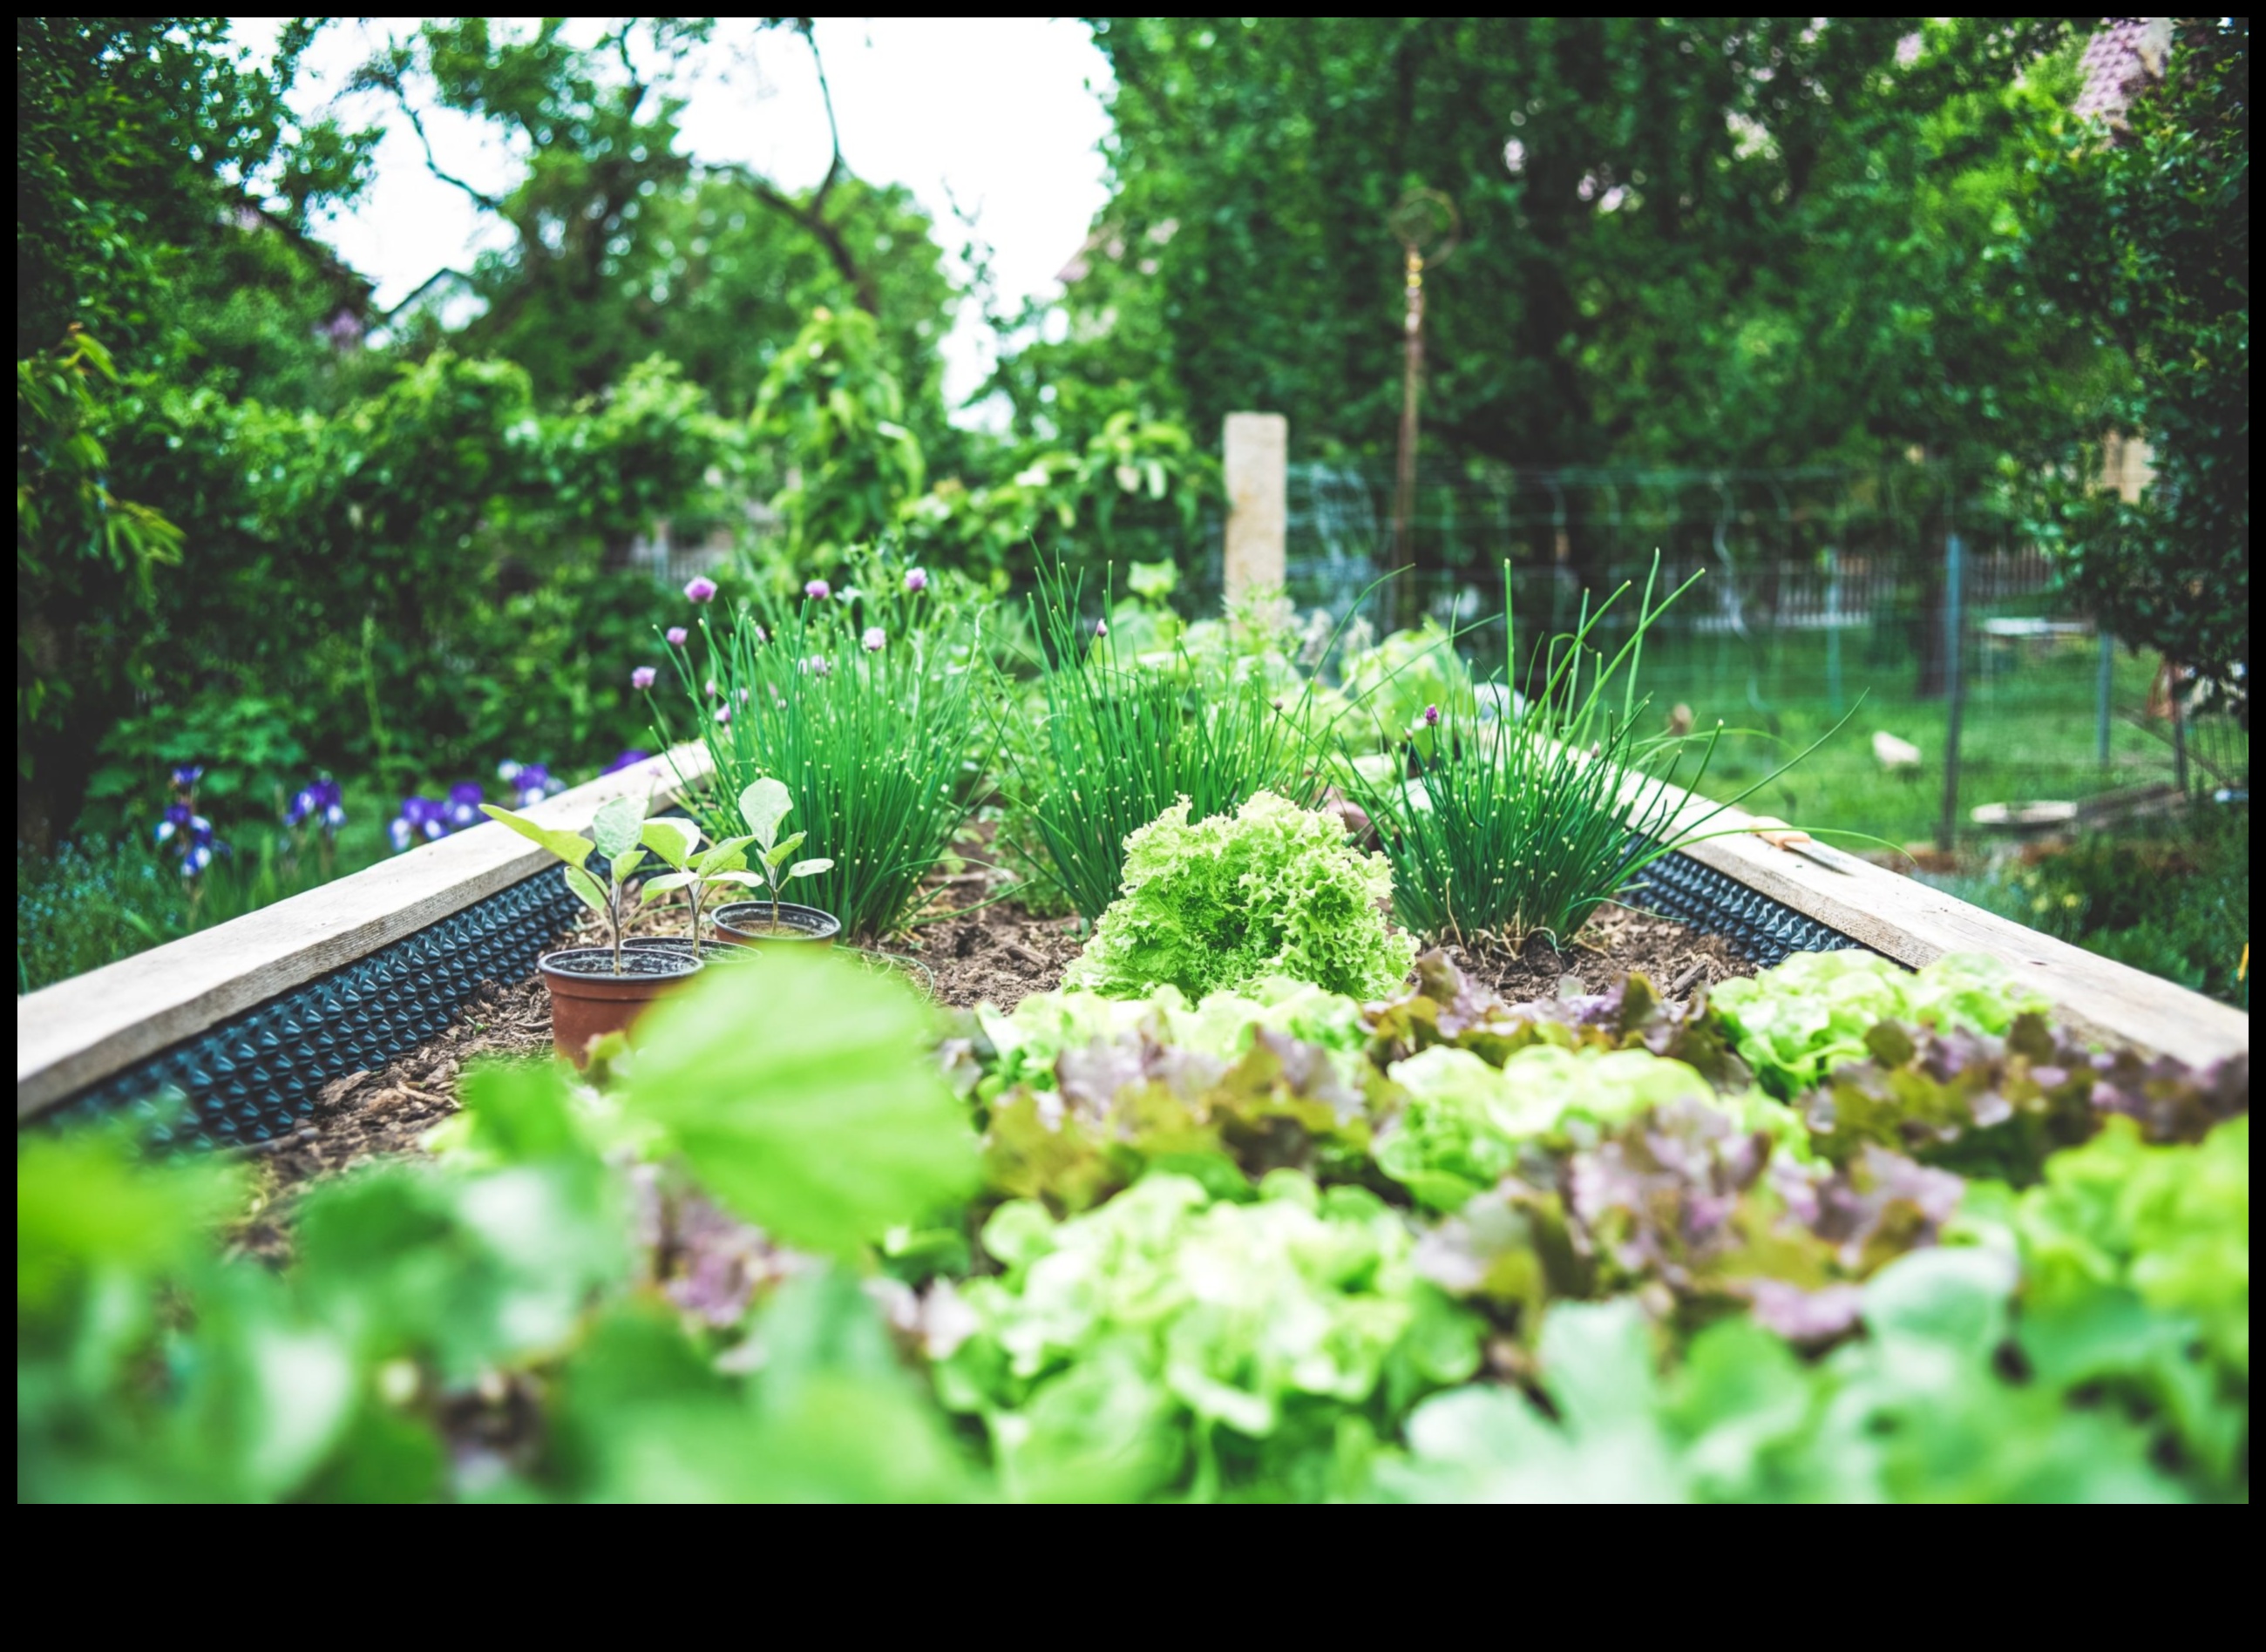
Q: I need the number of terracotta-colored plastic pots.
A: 3